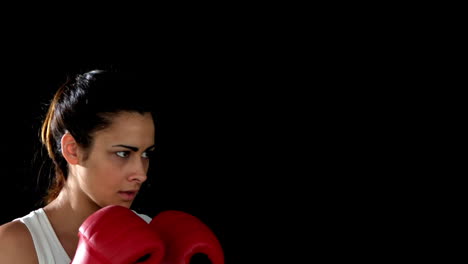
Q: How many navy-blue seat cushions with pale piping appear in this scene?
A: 0